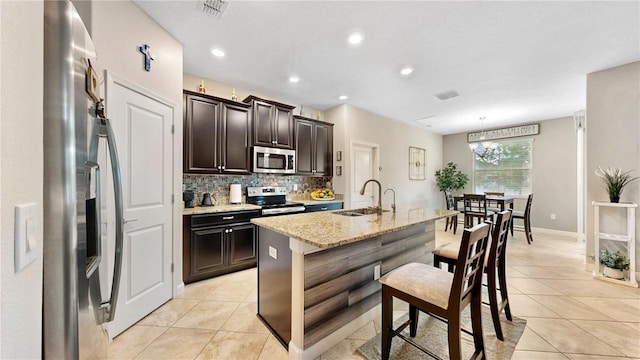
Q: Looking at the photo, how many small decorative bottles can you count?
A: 4